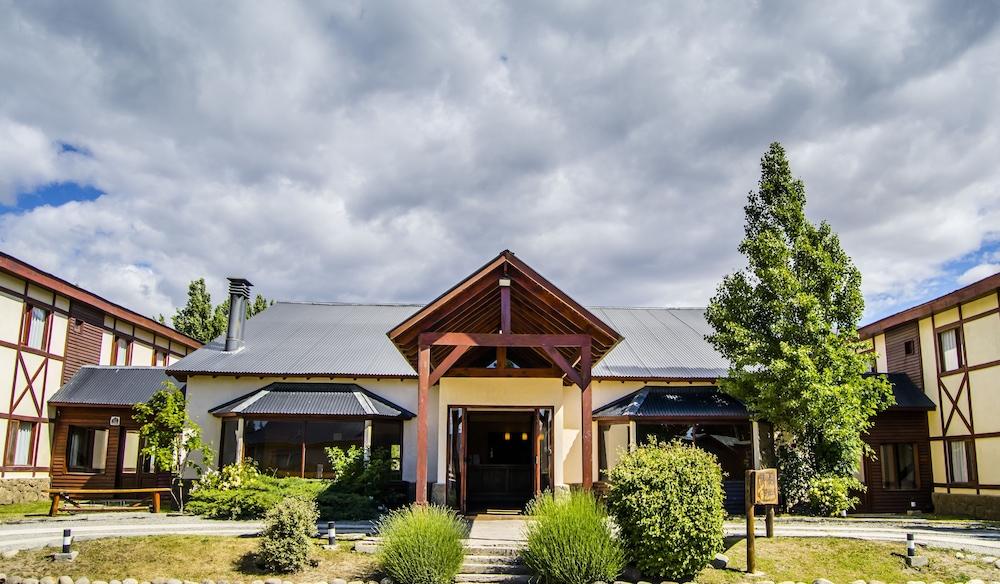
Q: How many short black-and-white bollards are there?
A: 3